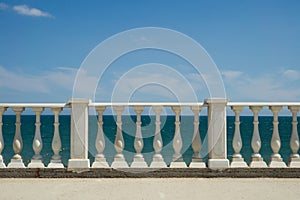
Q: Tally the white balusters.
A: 14